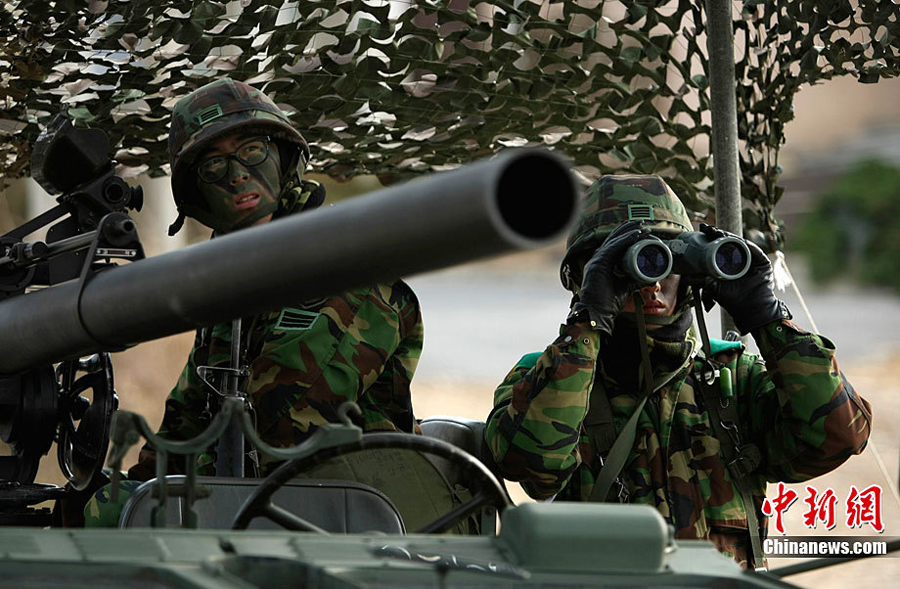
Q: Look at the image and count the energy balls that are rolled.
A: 0